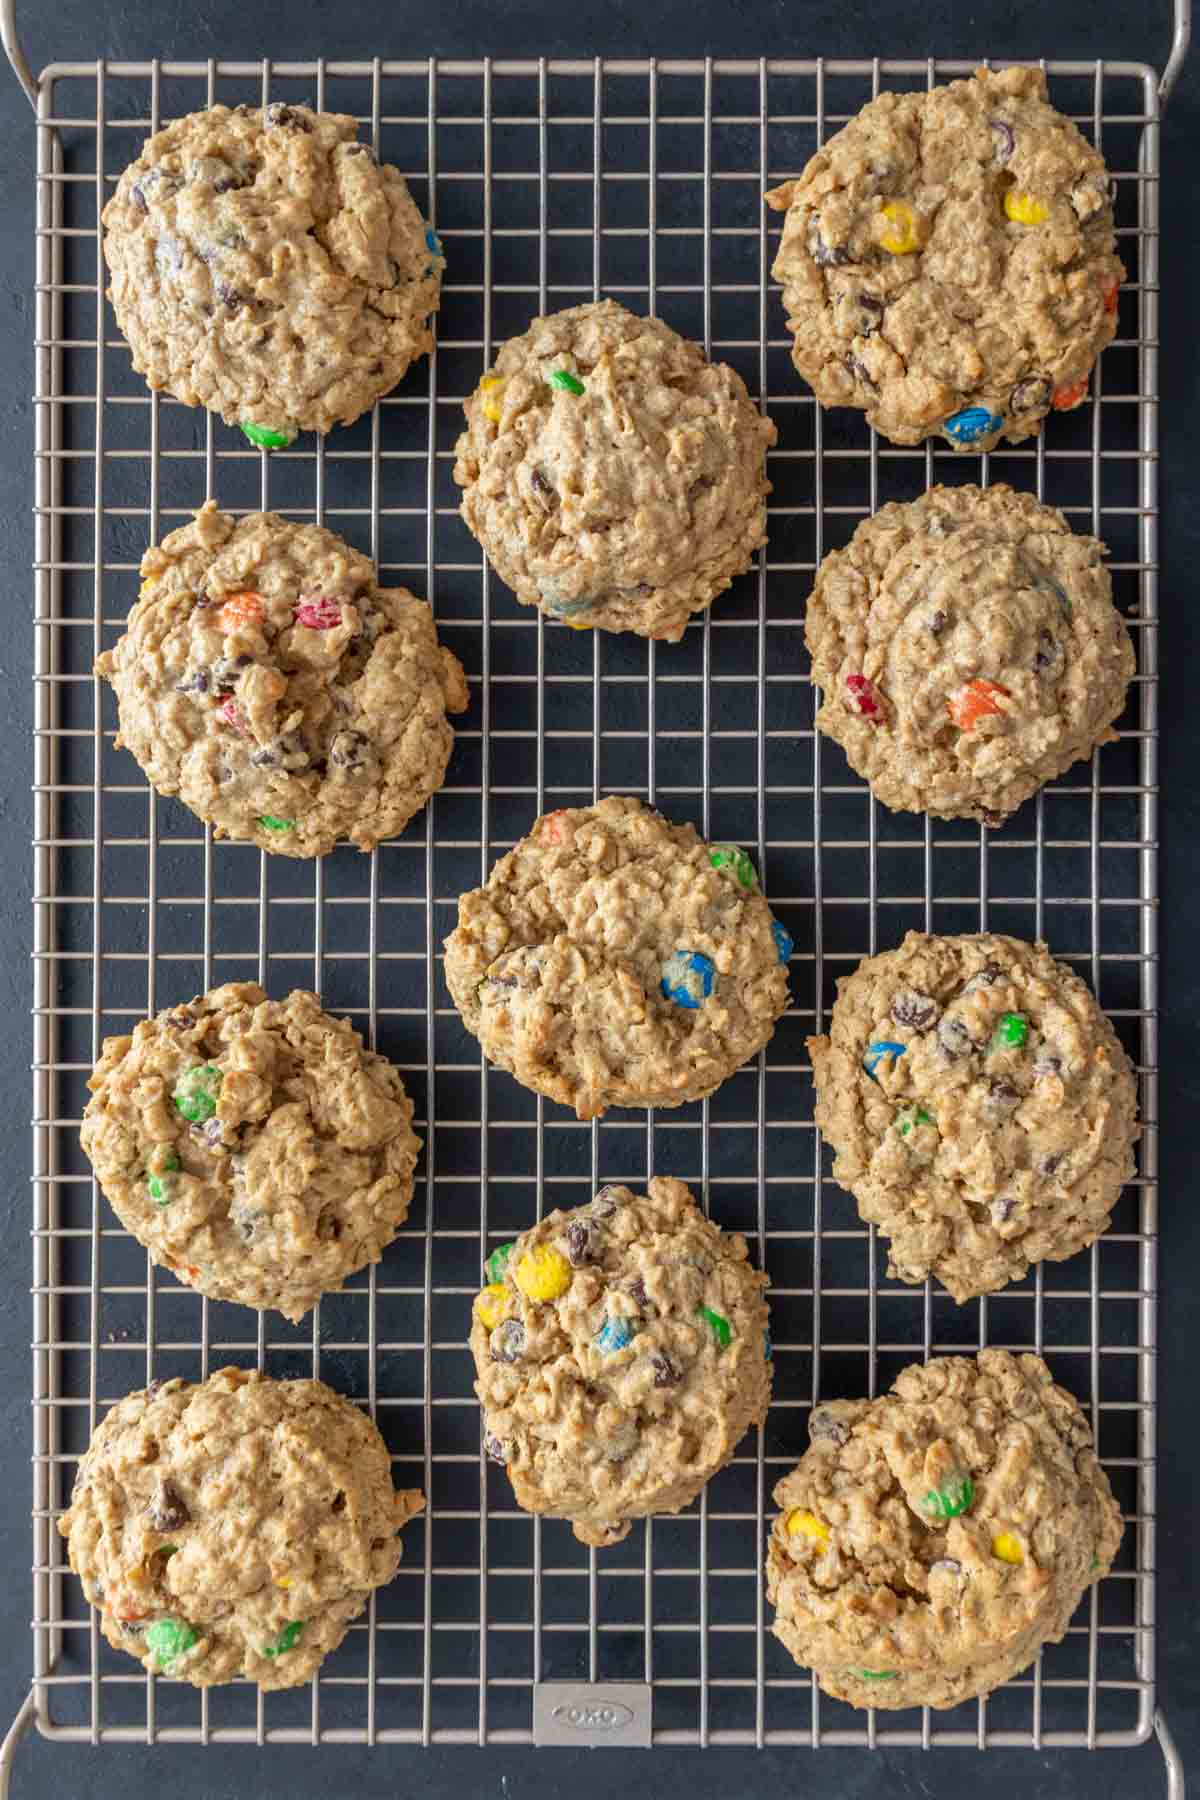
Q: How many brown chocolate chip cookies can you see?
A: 11